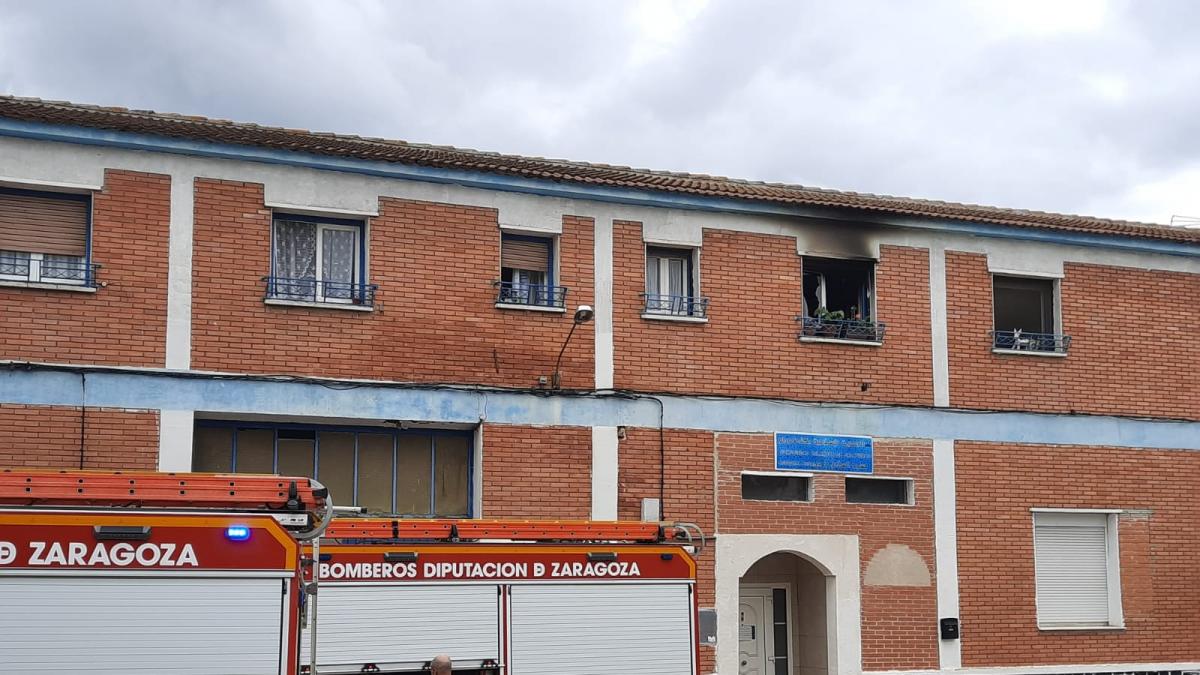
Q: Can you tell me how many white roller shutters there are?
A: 4